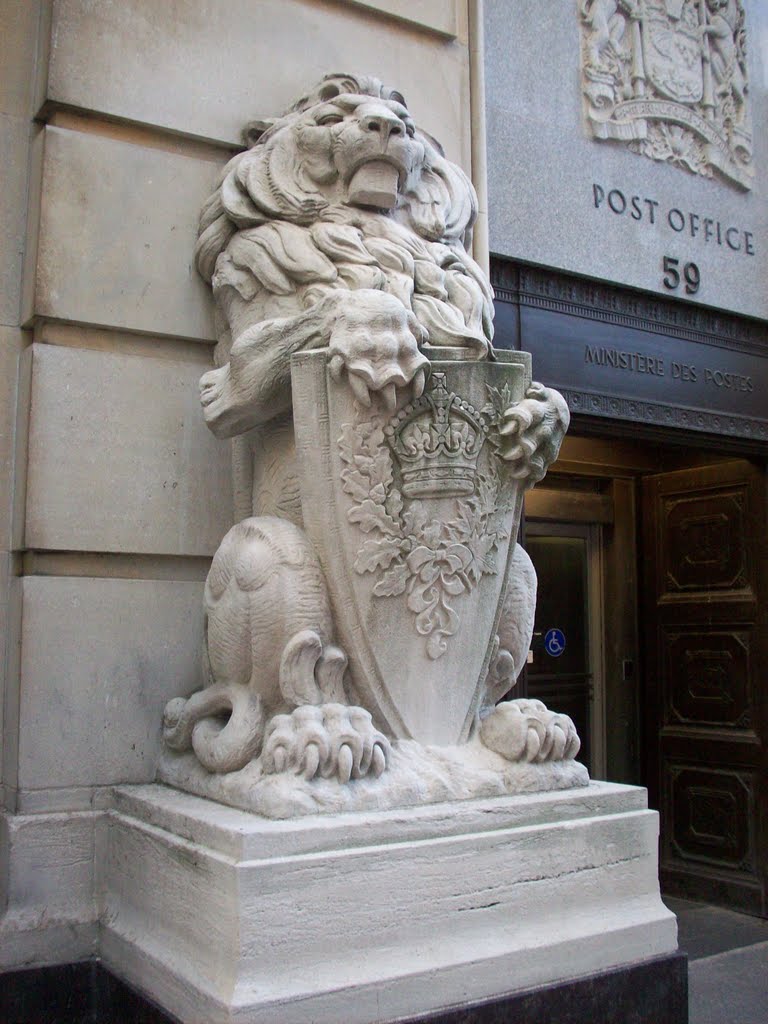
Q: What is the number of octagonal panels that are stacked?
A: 3